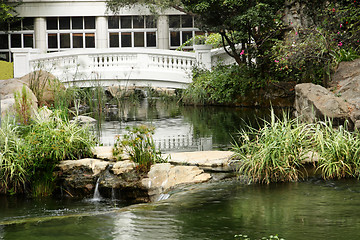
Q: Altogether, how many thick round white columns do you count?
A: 3